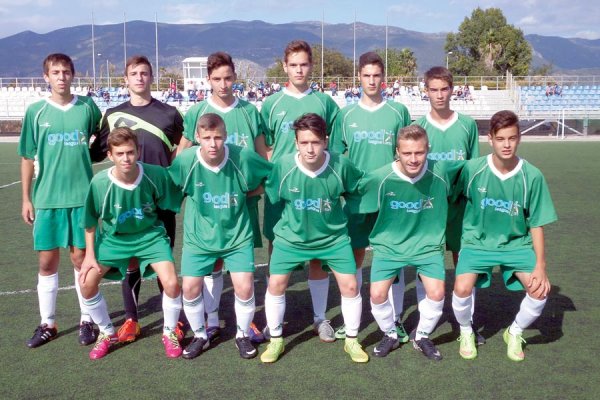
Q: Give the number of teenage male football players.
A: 11